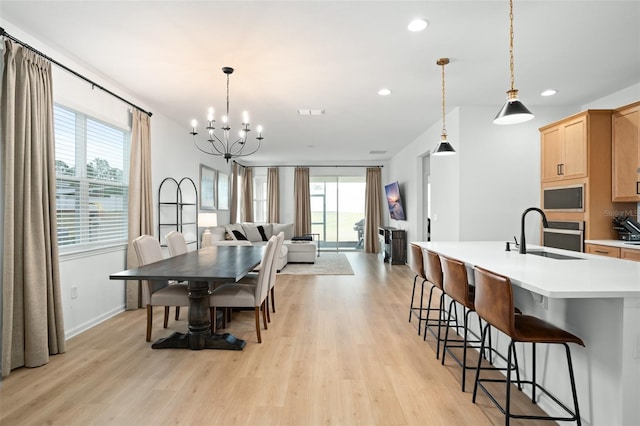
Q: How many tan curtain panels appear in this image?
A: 7